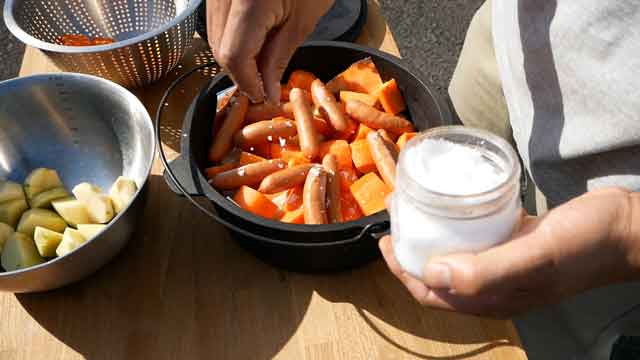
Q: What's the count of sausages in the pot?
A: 12